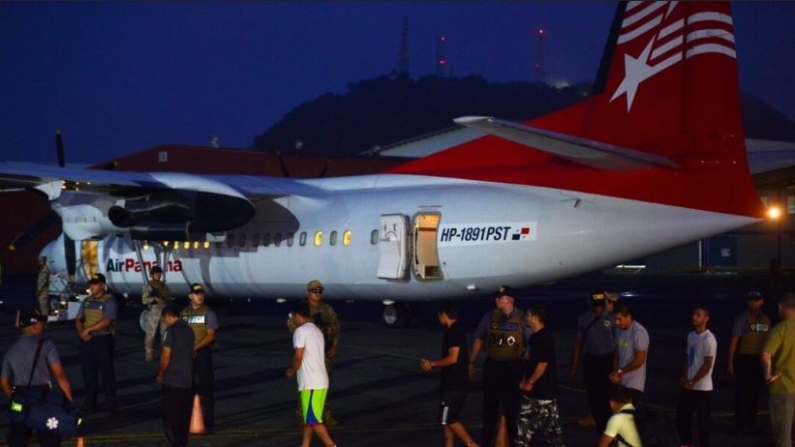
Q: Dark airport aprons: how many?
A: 1